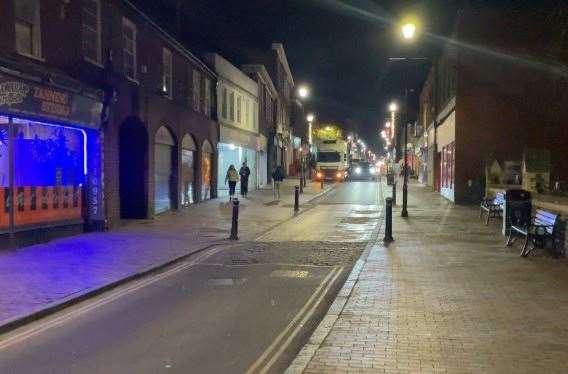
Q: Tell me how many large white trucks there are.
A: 1